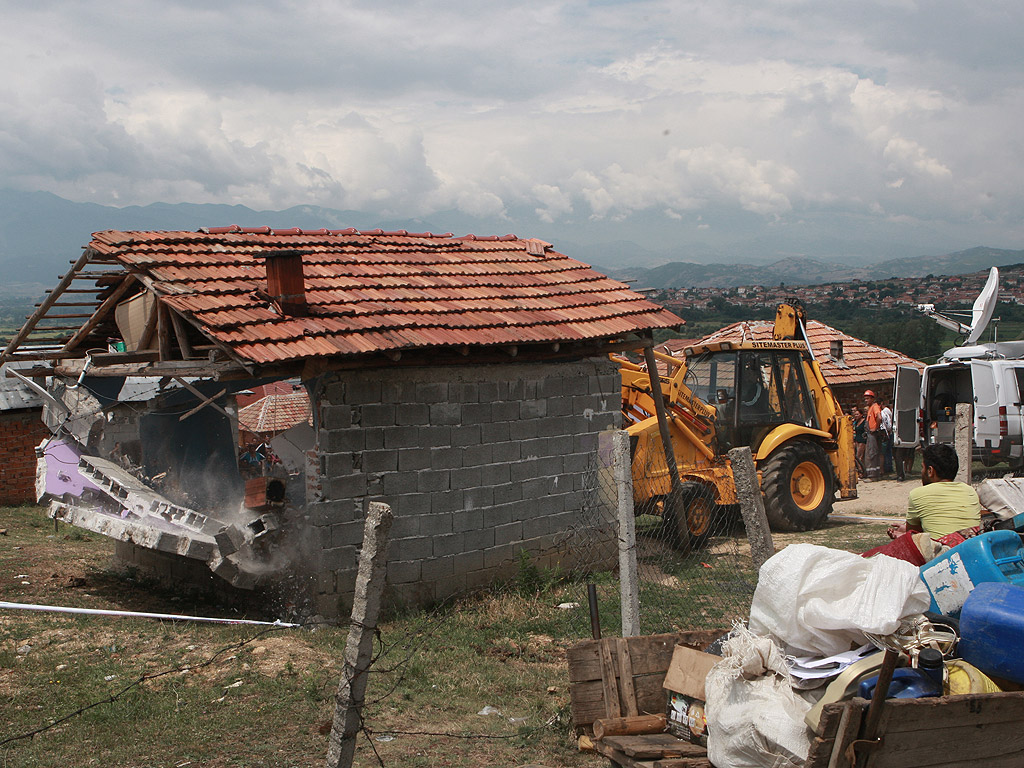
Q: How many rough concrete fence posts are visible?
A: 4